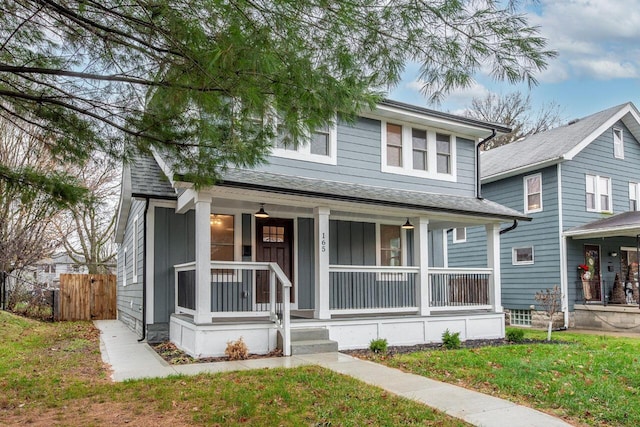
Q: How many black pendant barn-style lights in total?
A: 2